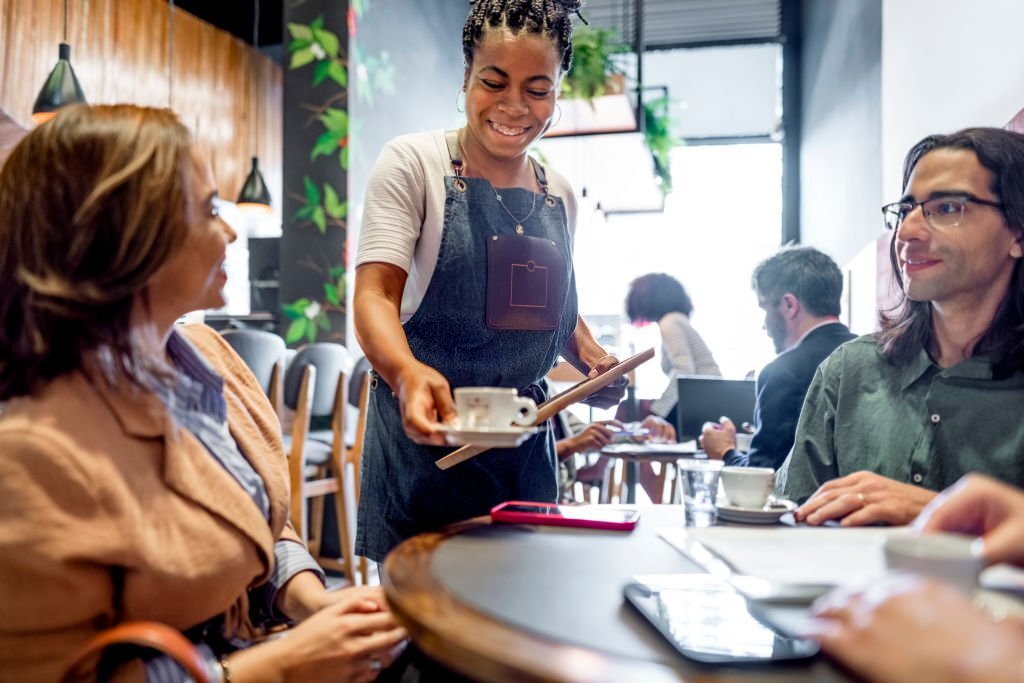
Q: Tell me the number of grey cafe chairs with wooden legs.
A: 3